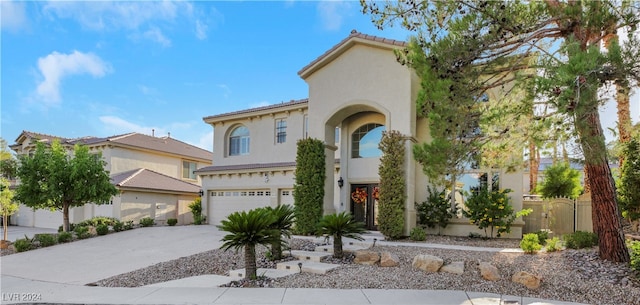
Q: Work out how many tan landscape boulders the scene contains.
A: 6